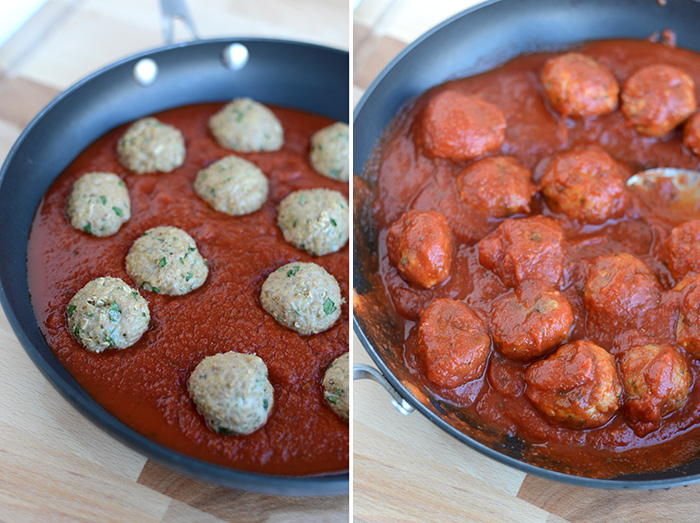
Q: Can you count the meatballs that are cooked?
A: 15